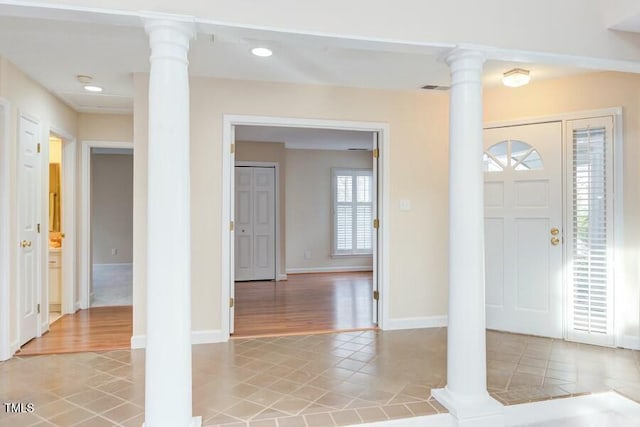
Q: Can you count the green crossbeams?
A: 0